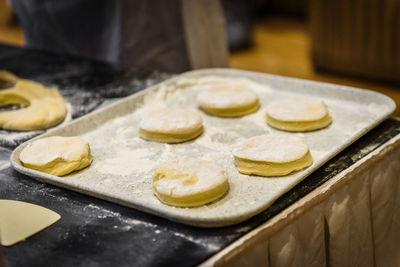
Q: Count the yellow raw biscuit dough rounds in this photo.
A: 6